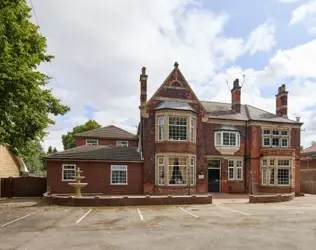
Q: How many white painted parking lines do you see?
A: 5